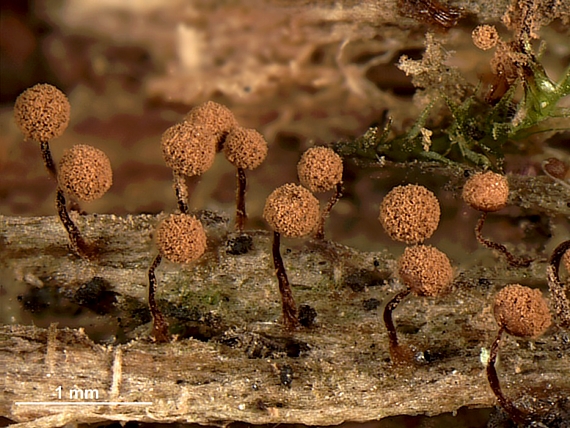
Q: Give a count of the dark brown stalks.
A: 10